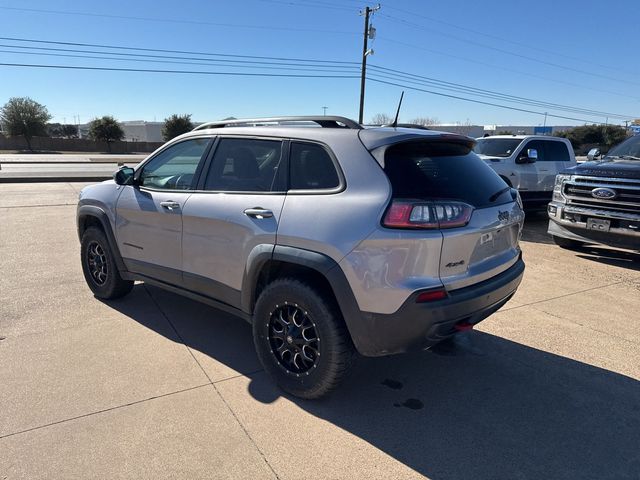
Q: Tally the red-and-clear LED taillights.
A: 1